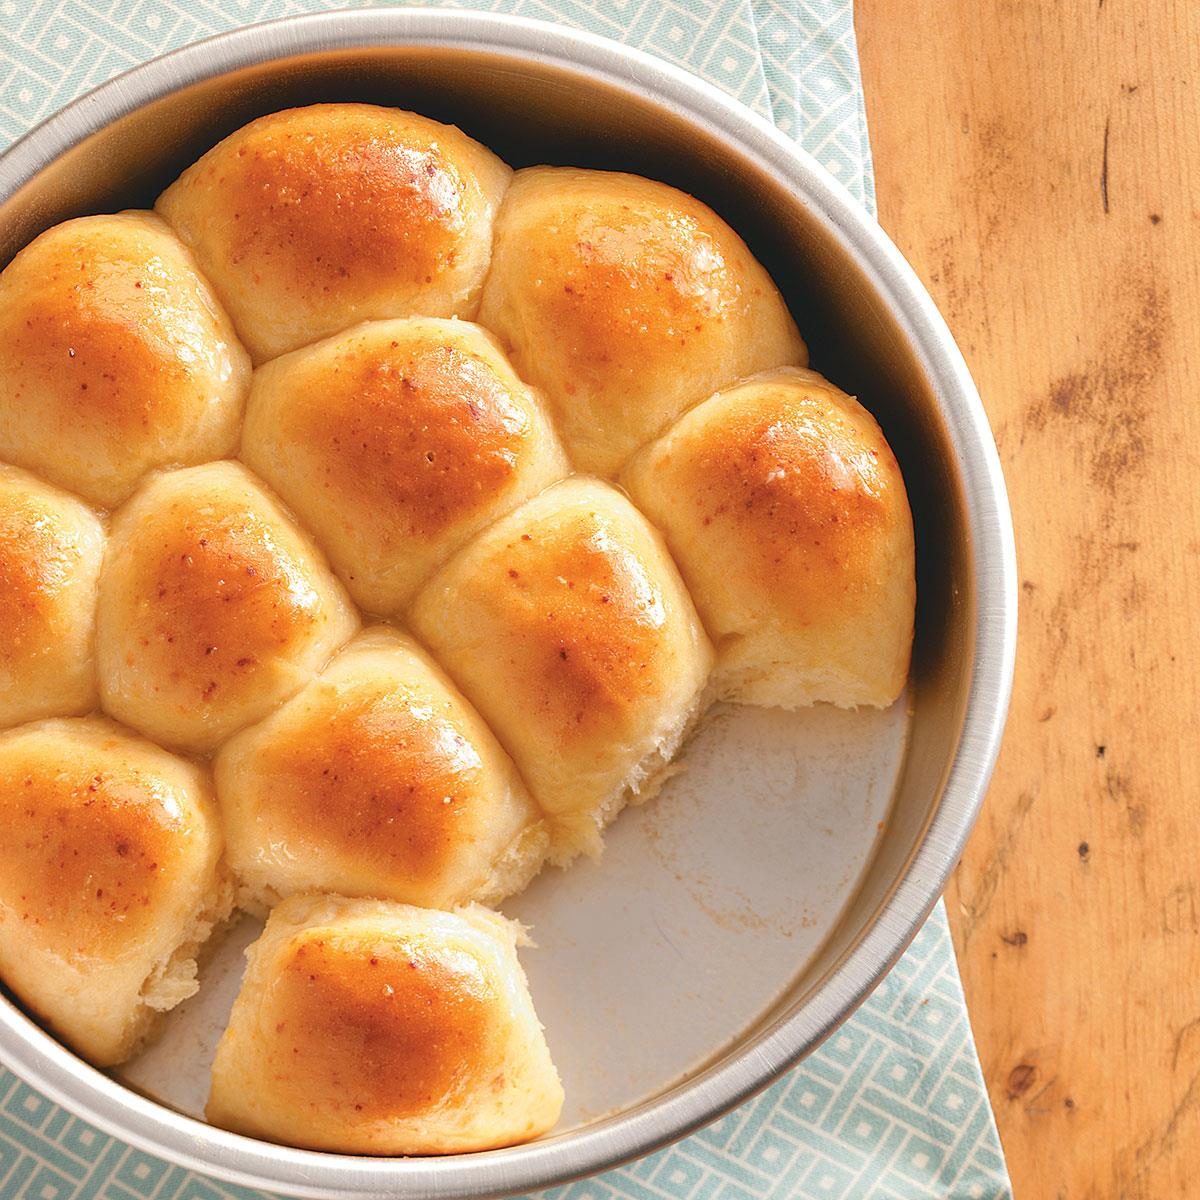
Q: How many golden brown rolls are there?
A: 11